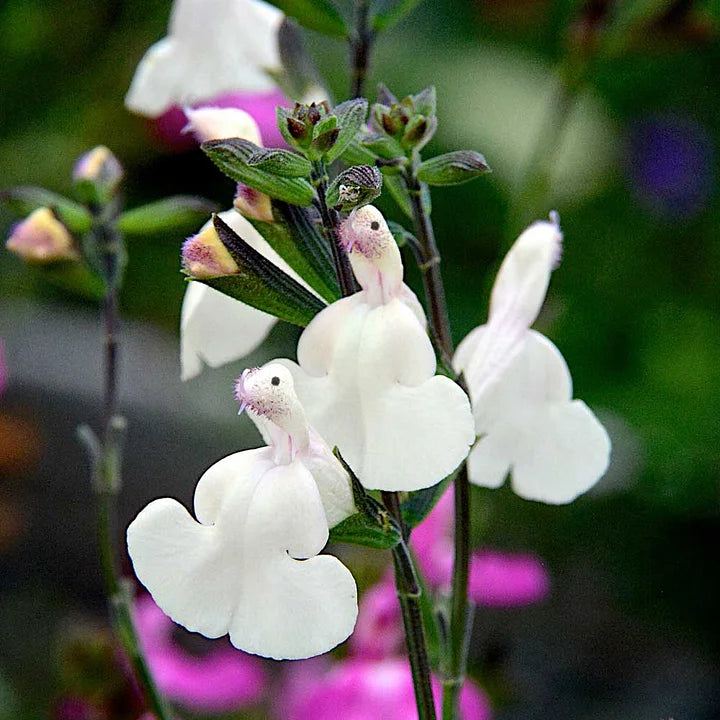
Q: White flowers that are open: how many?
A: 5